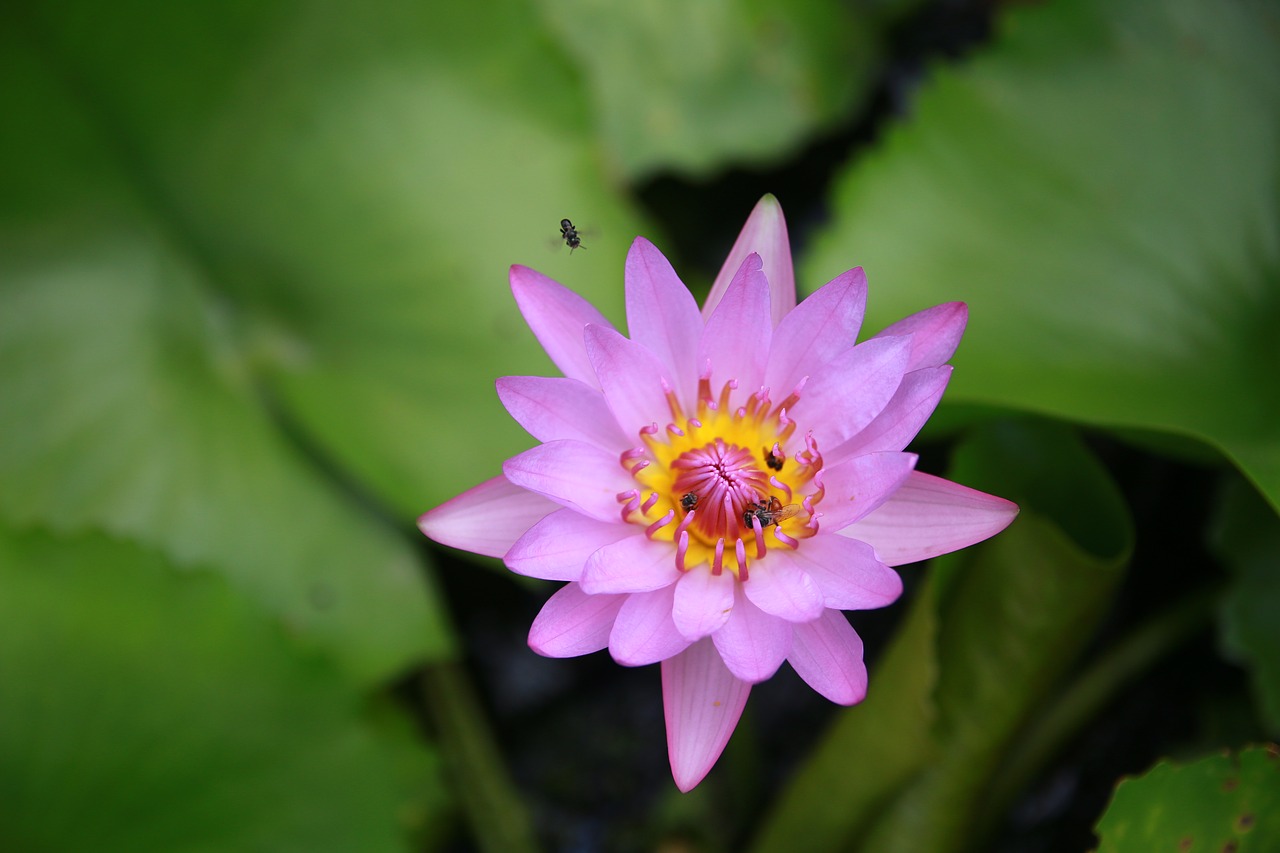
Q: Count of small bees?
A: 4